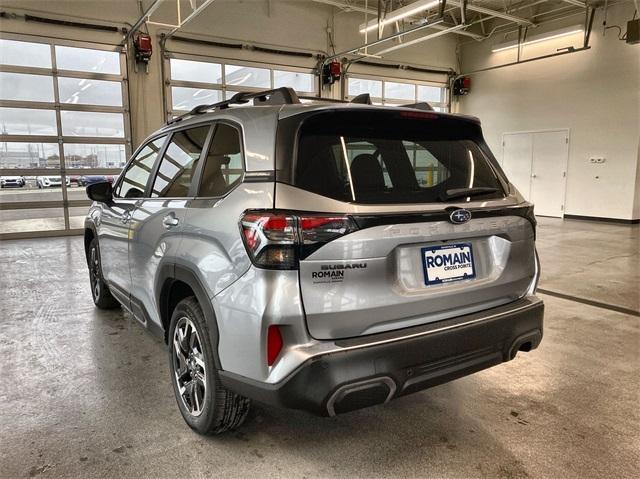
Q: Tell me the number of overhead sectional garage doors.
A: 3